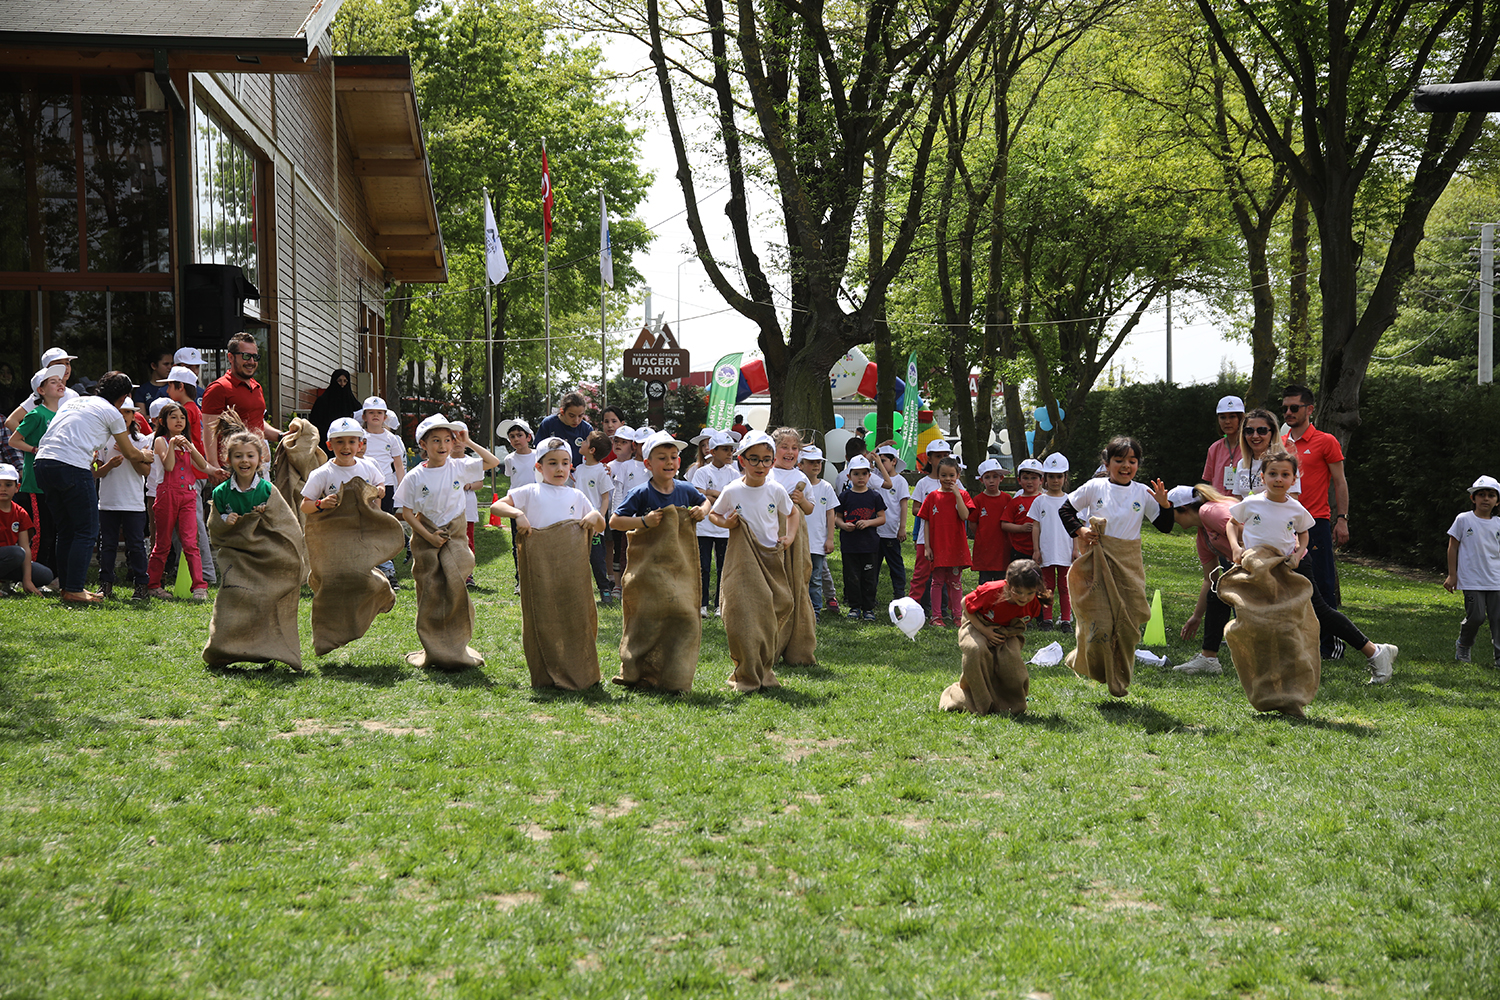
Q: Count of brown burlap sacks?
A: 11